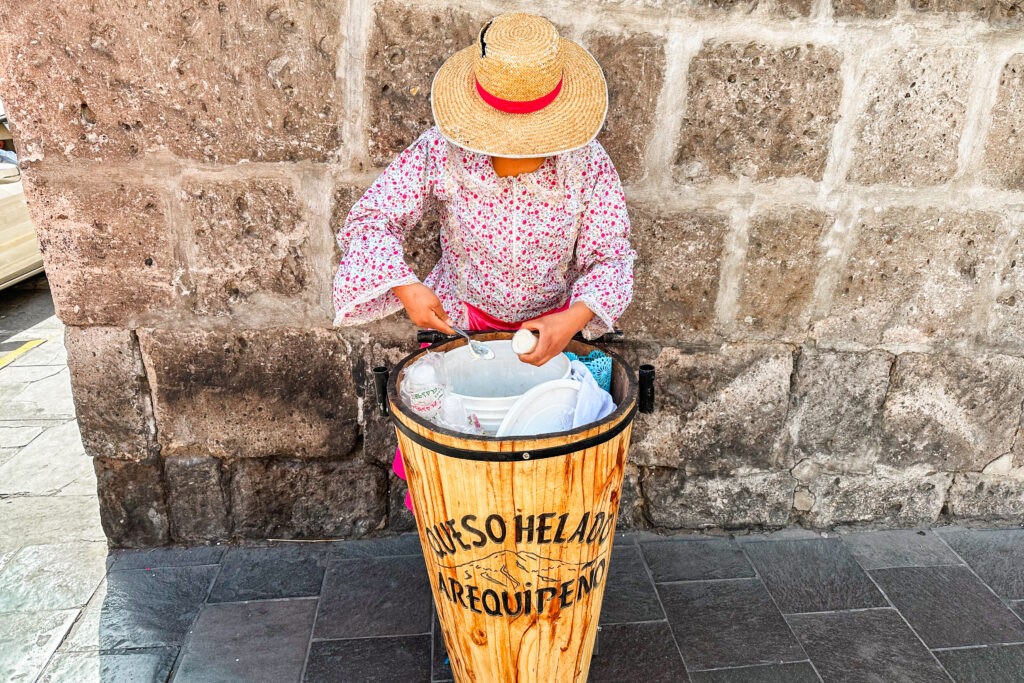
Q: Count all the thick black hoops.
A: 1